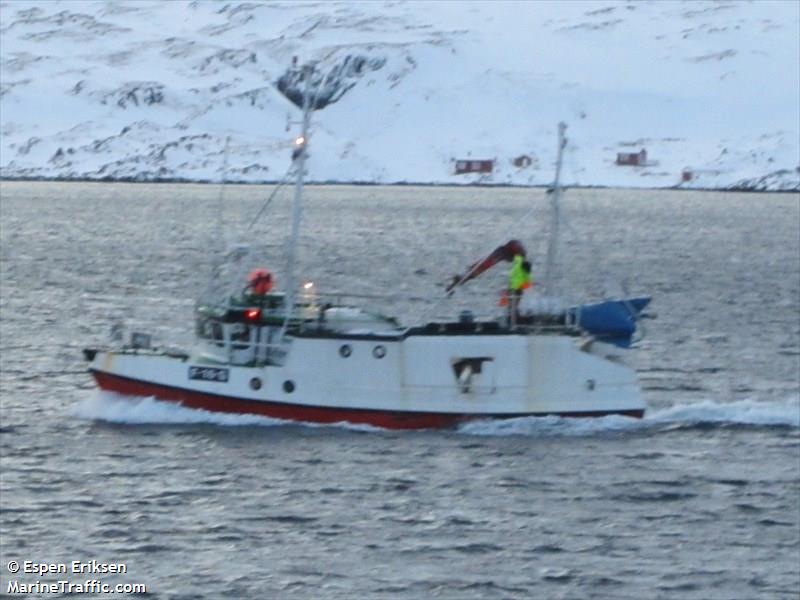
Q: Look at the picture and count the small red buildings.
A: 4